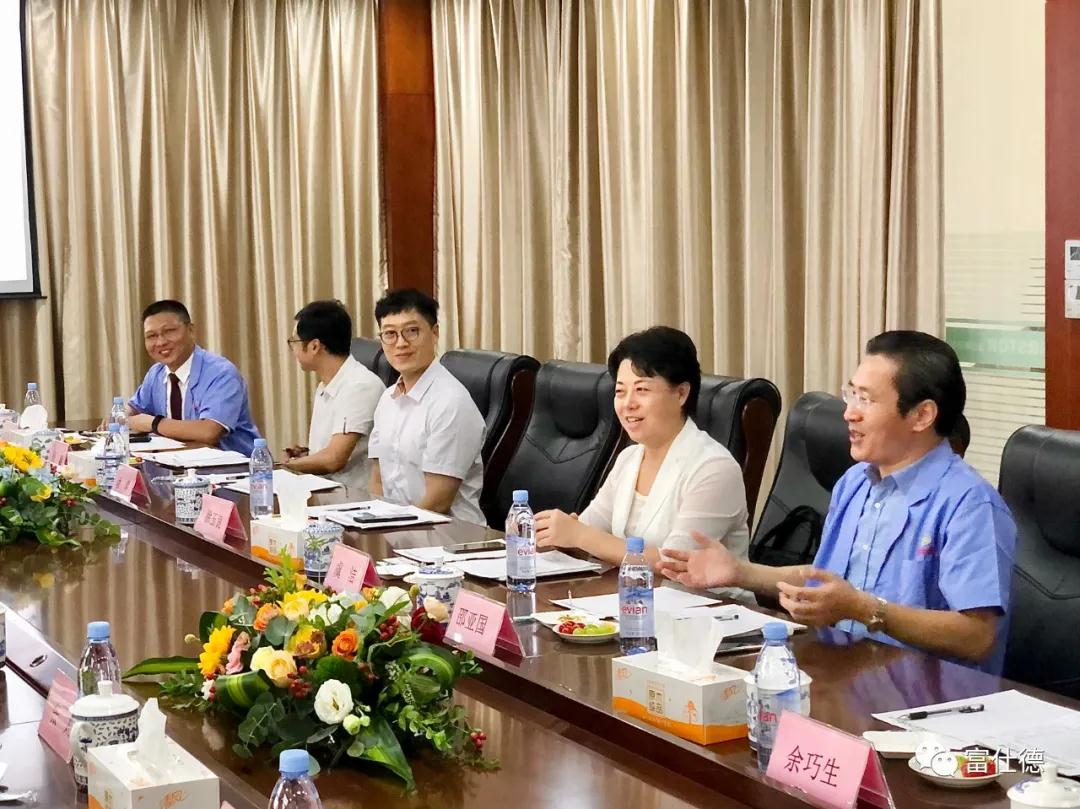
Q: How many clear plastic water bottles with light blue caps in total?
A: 9